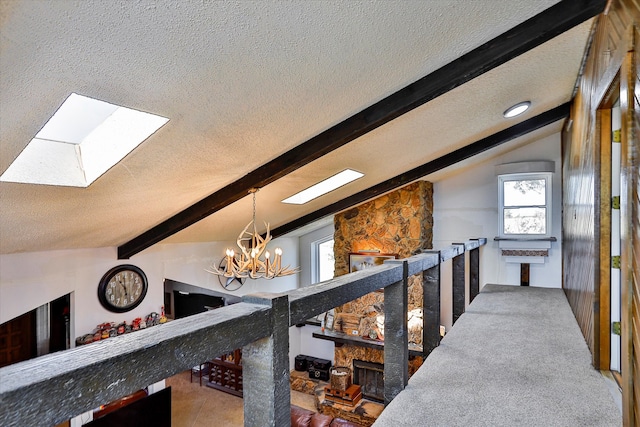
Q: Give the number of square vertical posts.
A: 5